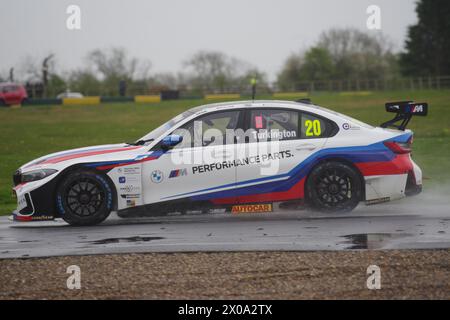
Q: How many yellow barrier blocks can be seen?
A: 5